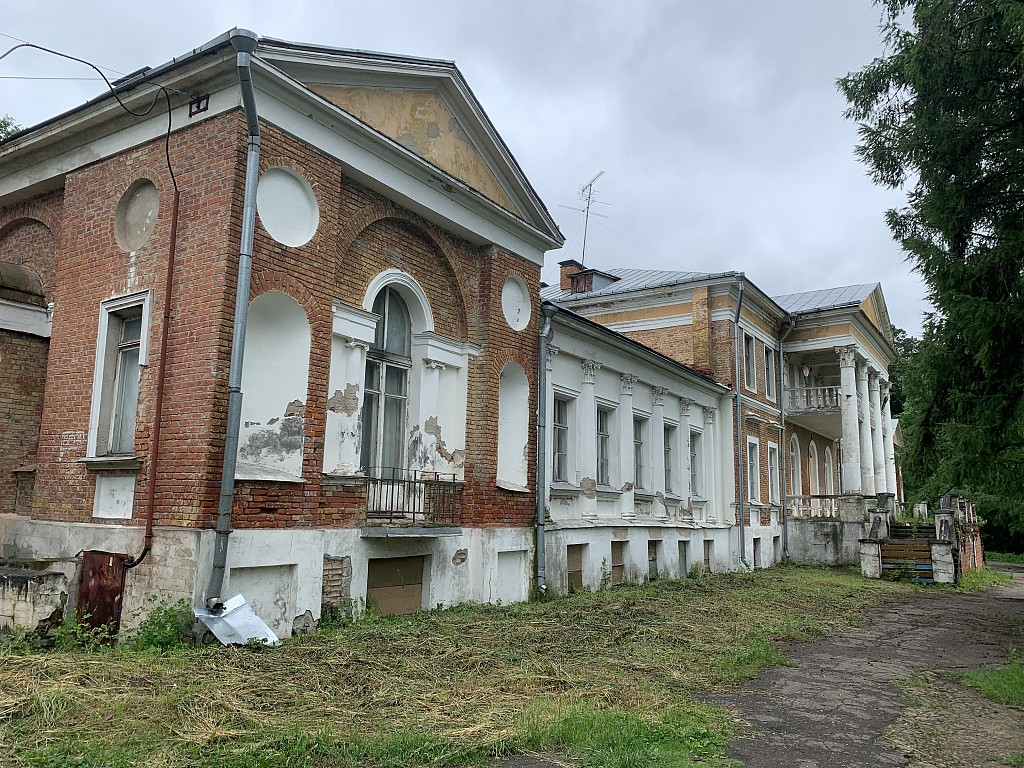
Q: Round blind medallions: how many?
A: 3